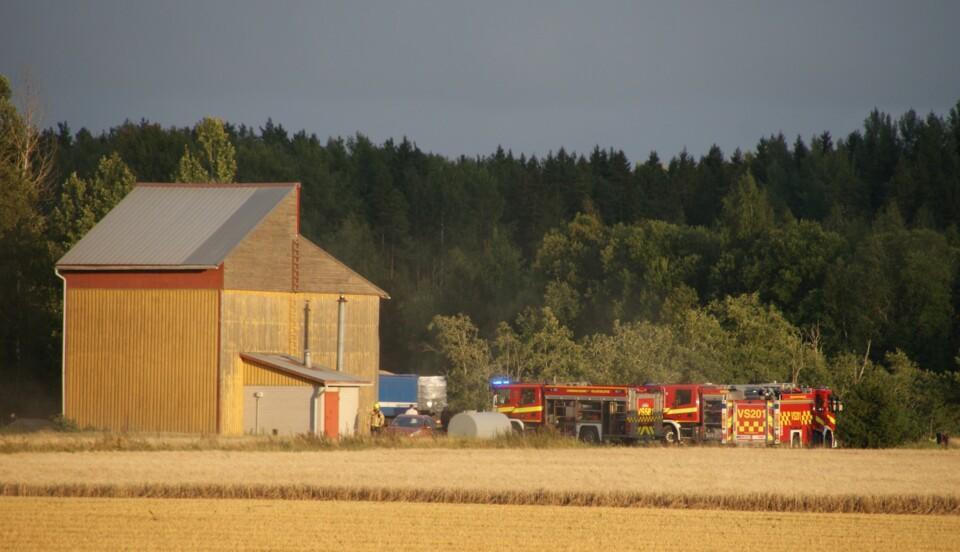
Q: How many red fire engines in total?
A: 3